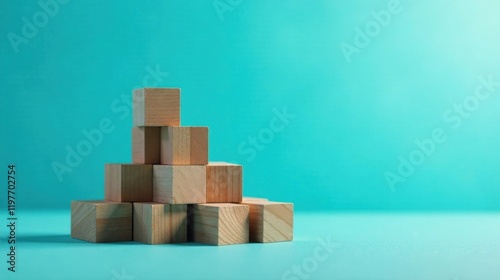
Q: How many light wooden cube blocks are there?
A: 10